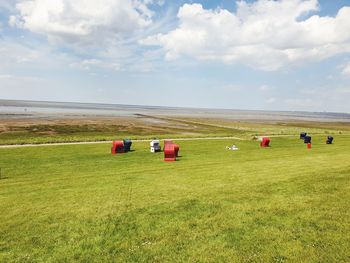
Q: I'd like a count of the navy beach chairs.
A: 4